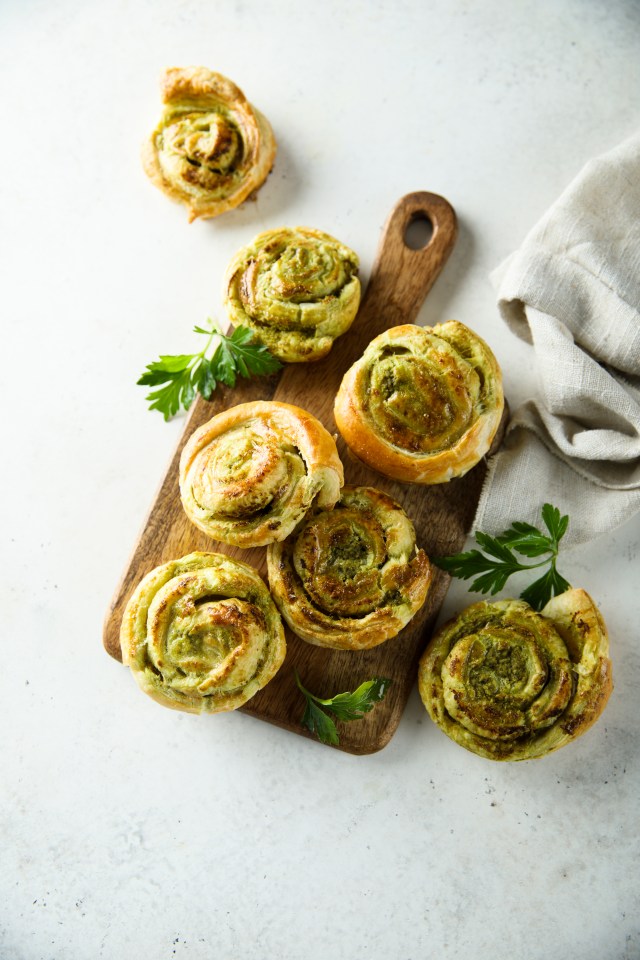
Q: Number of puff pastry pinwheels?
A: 7